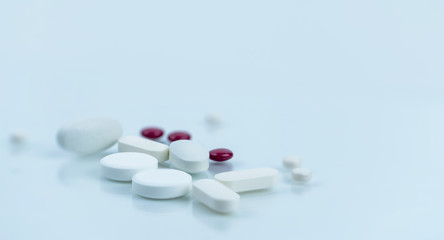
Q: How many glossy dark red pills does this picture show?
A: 3